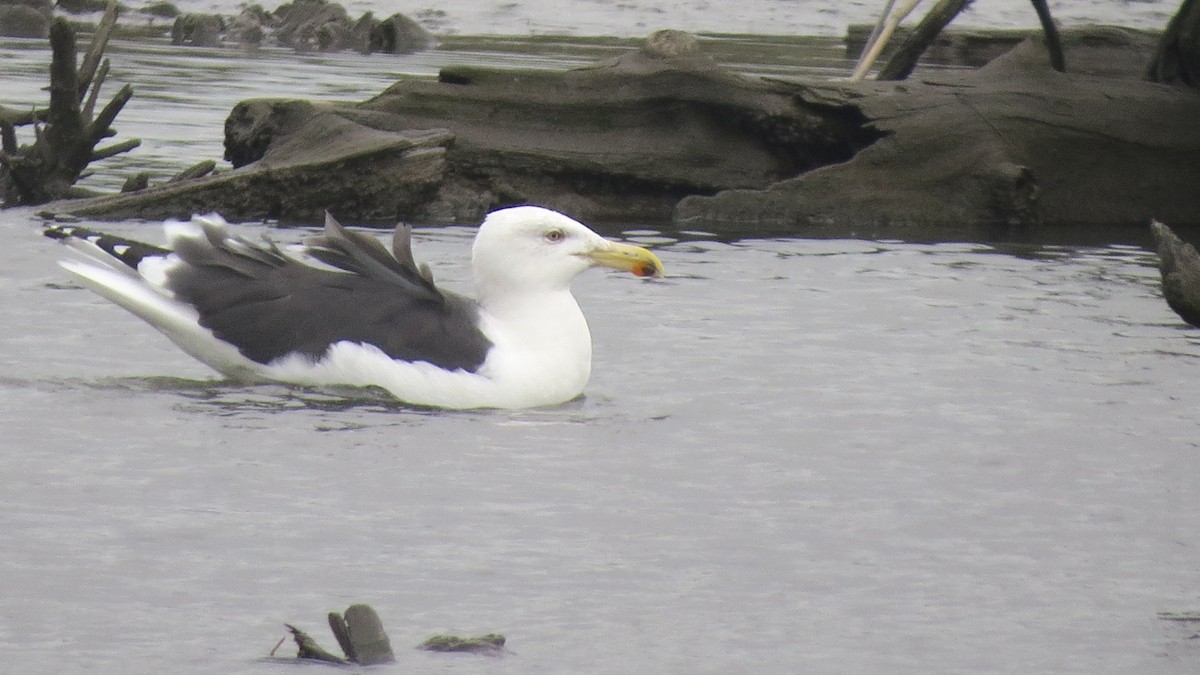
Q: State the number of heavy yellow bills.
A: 1